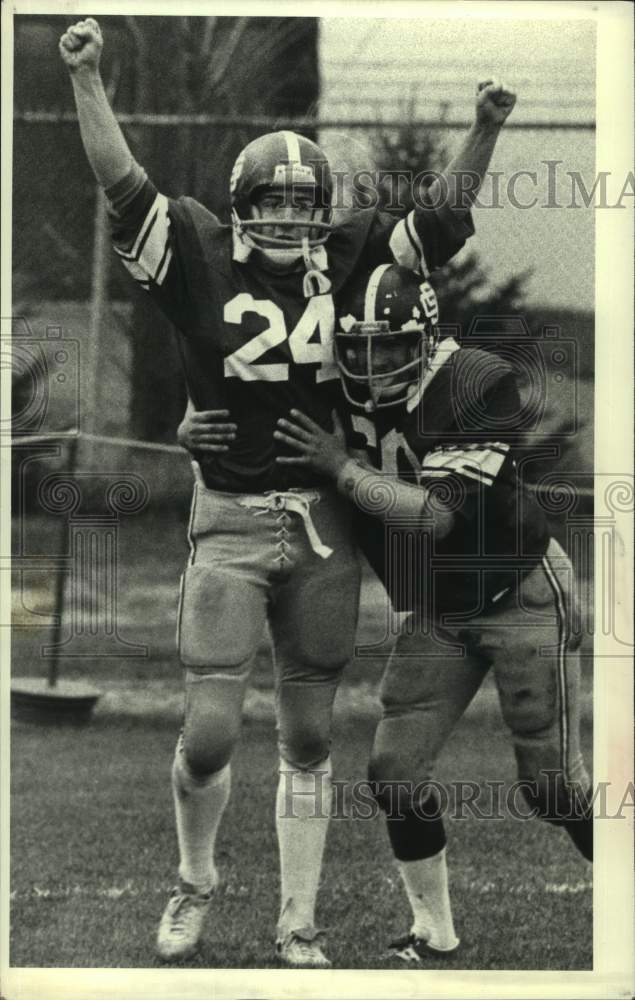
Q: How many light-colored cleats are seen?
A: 2